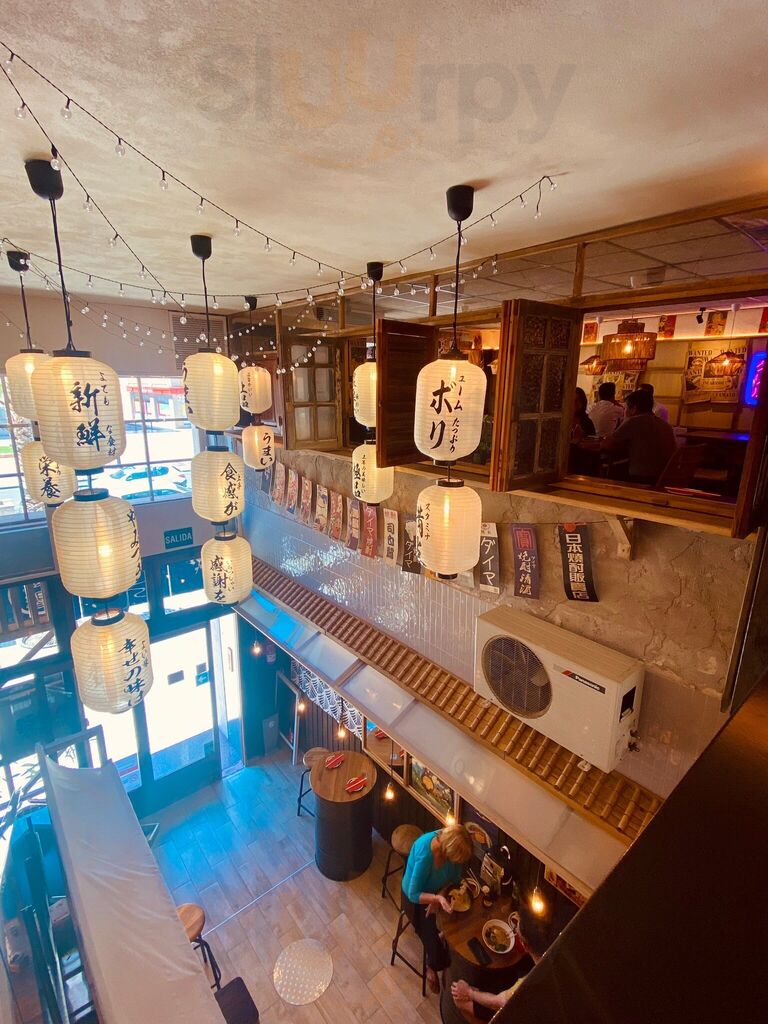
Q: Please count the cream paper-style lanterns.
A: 14